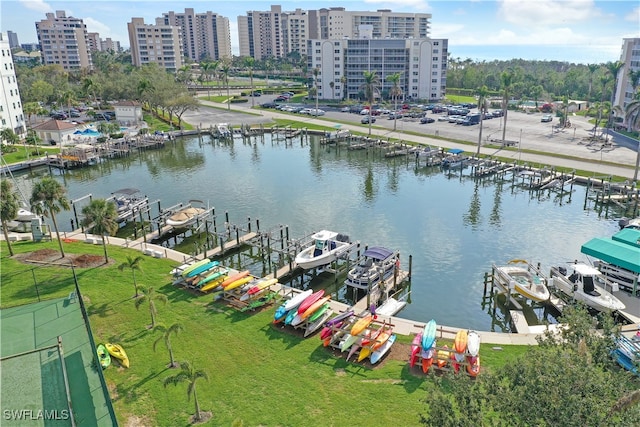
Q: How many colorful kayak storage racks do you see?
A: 5